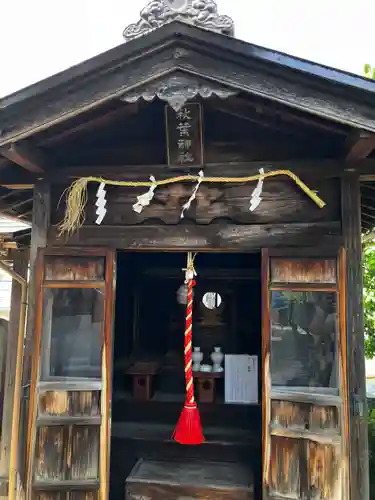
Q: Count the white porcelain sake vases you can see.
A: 2